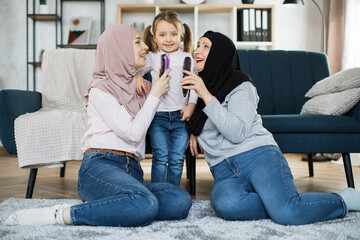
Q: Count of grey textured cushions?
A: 2